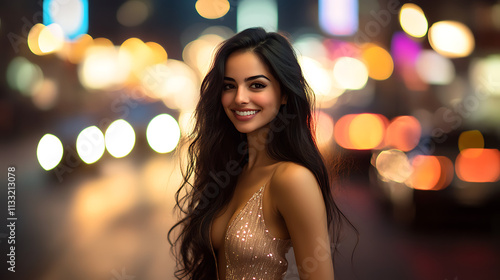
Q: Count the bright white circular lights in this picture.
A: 4